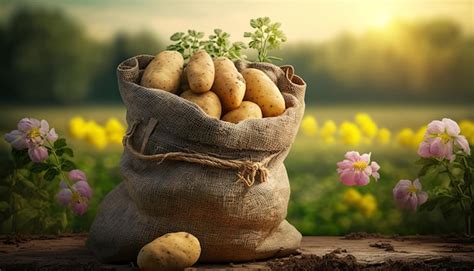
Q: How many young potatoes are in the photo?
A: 7